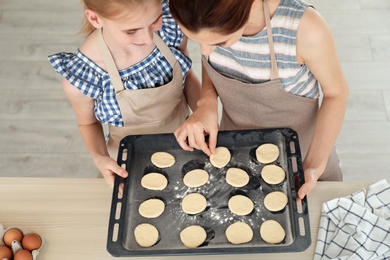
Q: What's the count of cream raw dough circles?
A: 15